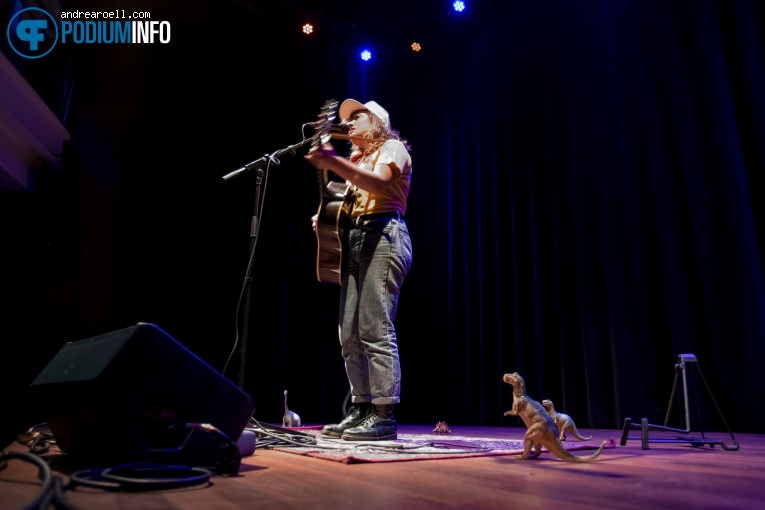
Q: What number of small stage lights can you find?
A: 4